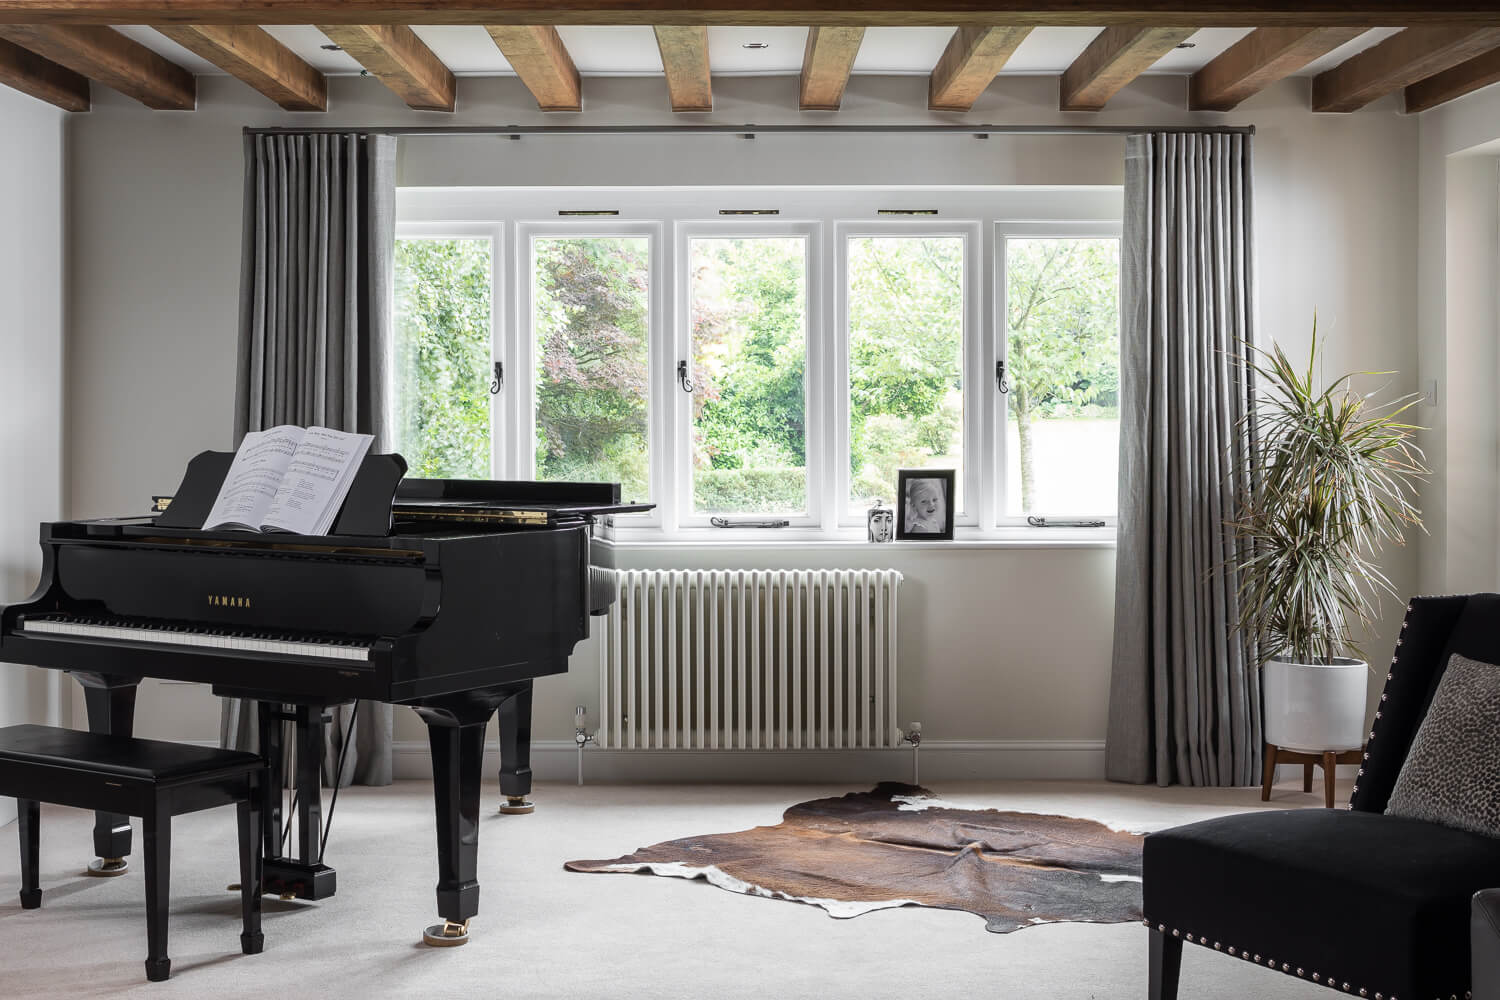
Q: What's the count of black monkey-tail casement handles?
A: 3